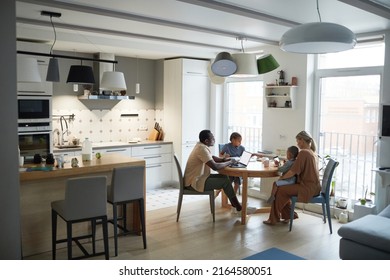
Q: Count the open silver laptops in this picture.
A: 1